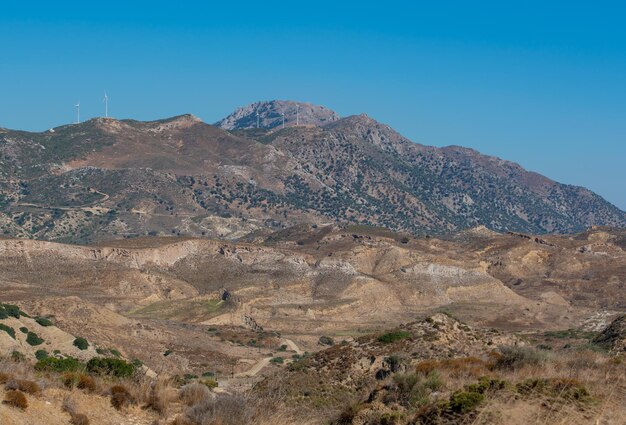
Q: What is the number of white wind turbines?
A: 5